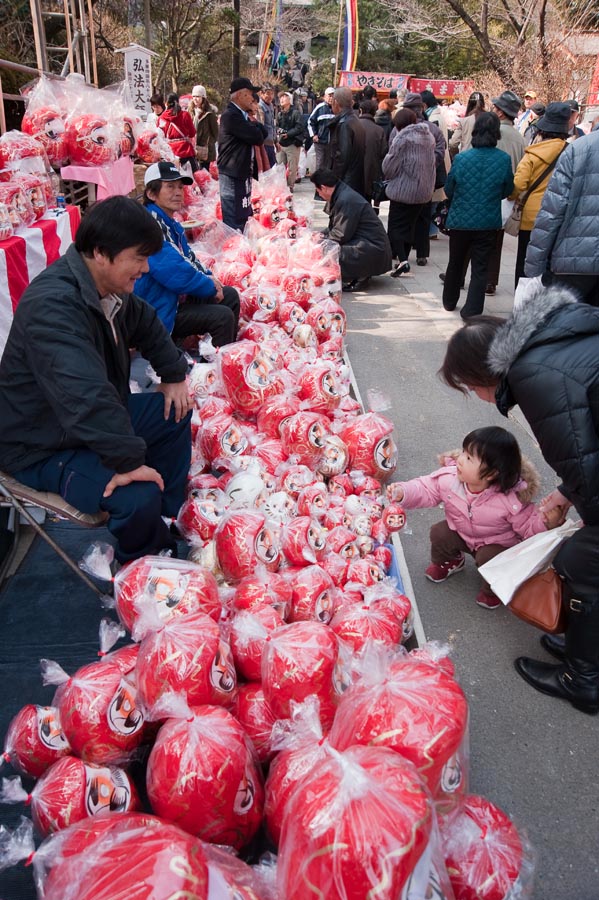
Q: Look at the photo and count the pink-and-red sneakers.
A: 2